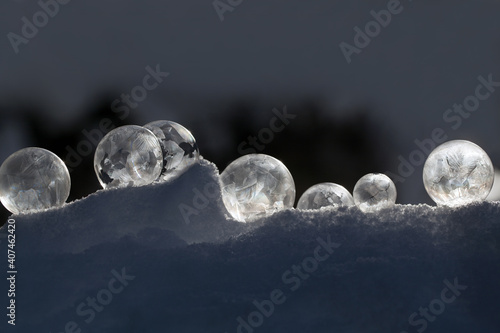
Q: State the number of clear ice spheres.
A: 7